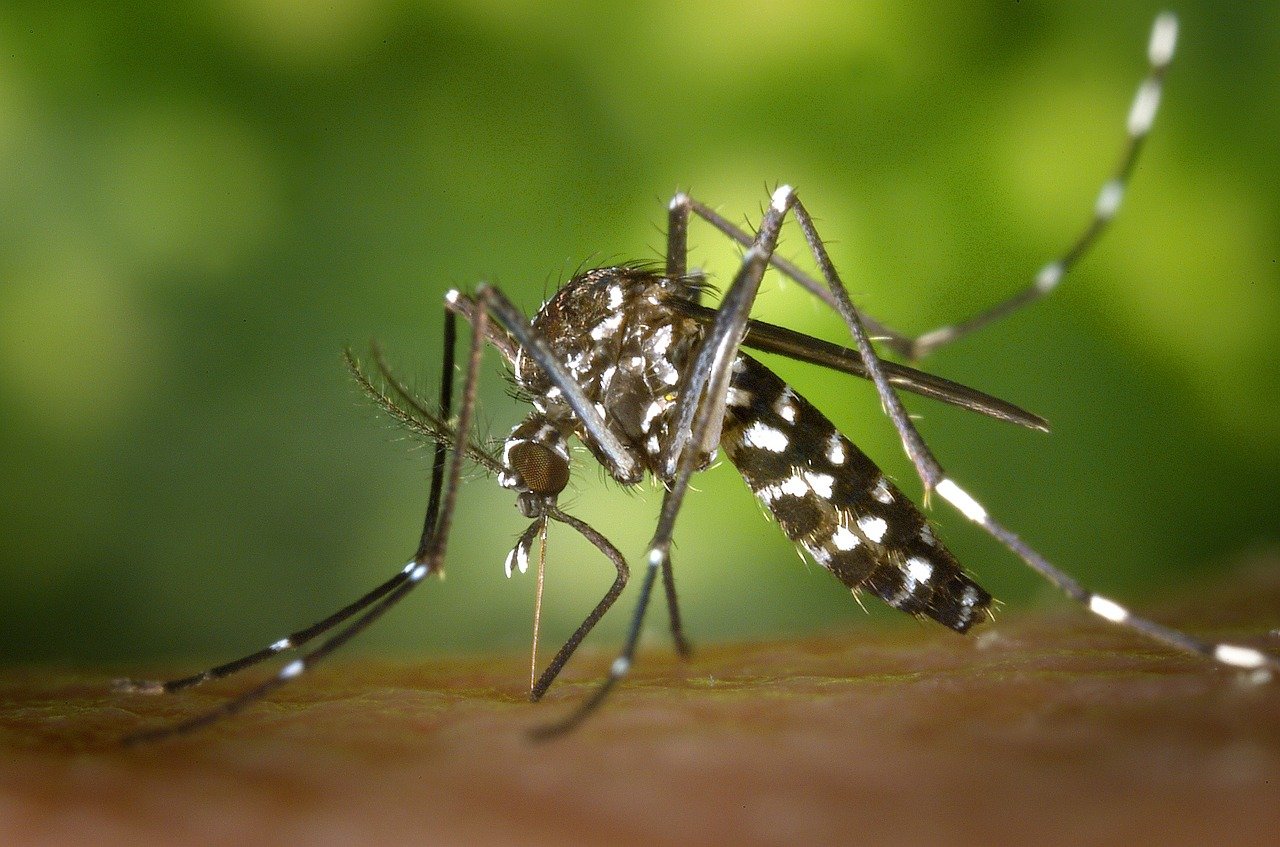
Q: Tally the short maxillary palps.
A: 2